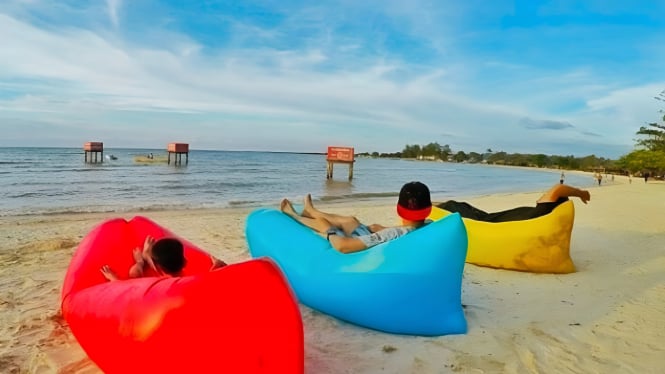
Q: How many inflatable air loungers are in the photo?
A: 3